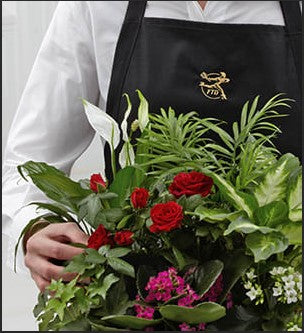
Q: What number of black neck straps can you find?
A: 2